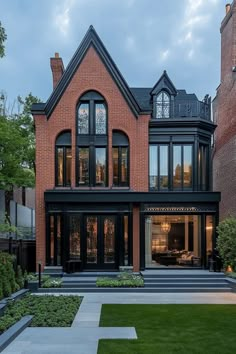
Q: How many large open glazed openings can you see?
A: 1